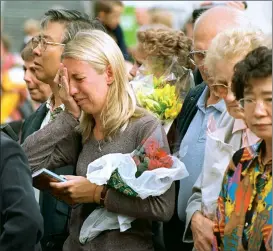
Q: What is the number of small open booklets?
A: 1